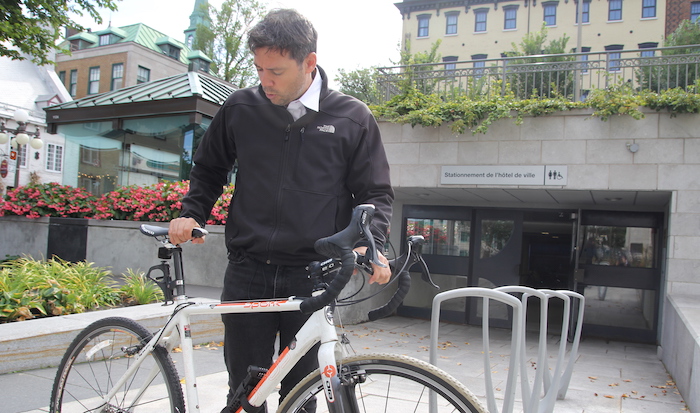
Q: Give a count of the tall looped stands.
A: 4